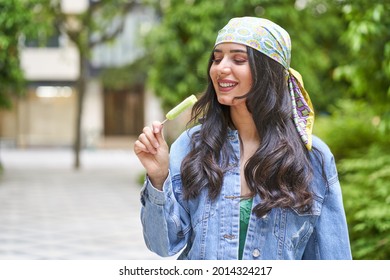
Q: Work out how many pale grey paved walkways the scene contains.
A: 1